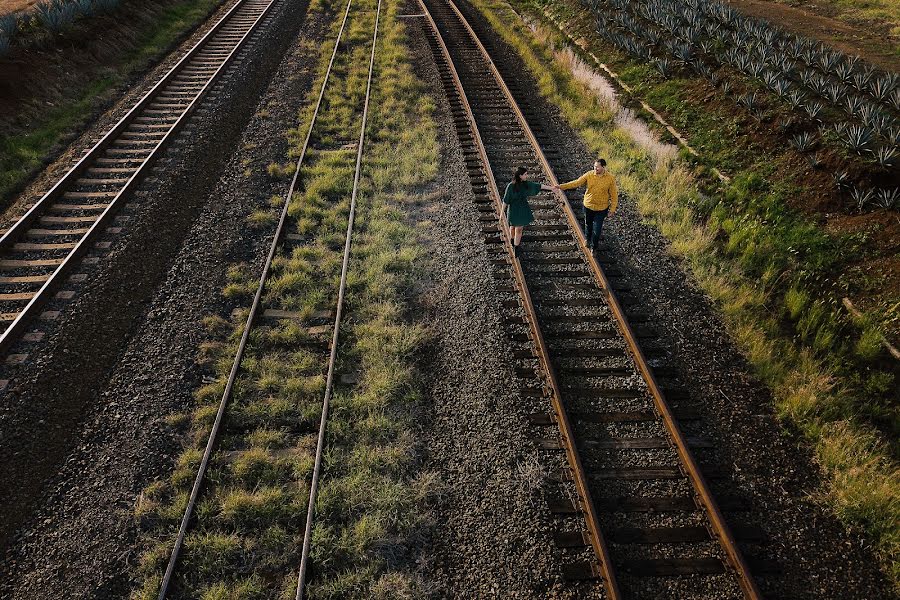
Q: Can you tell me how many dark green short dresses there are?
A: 1